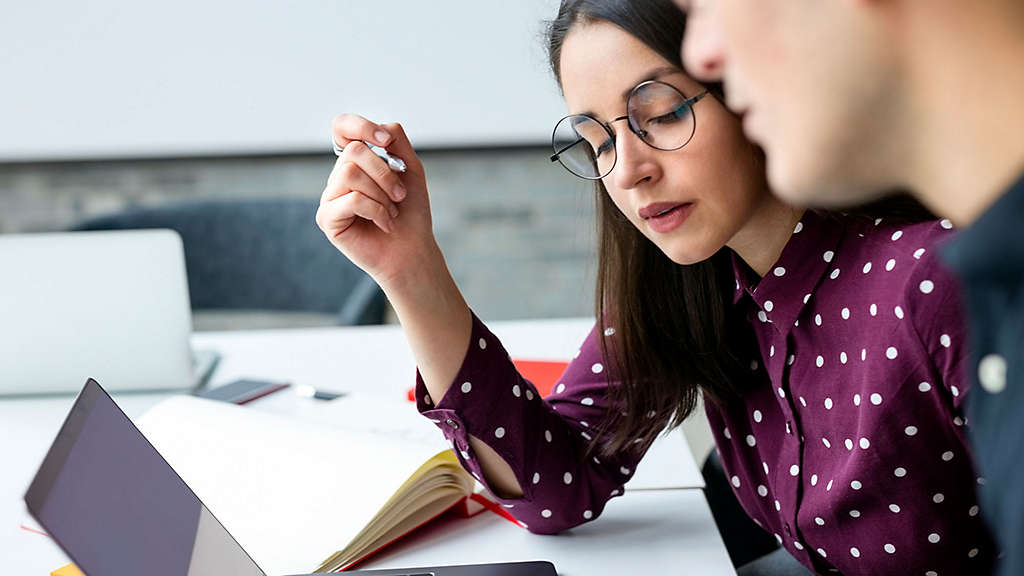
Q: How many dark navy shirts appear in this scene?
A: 1